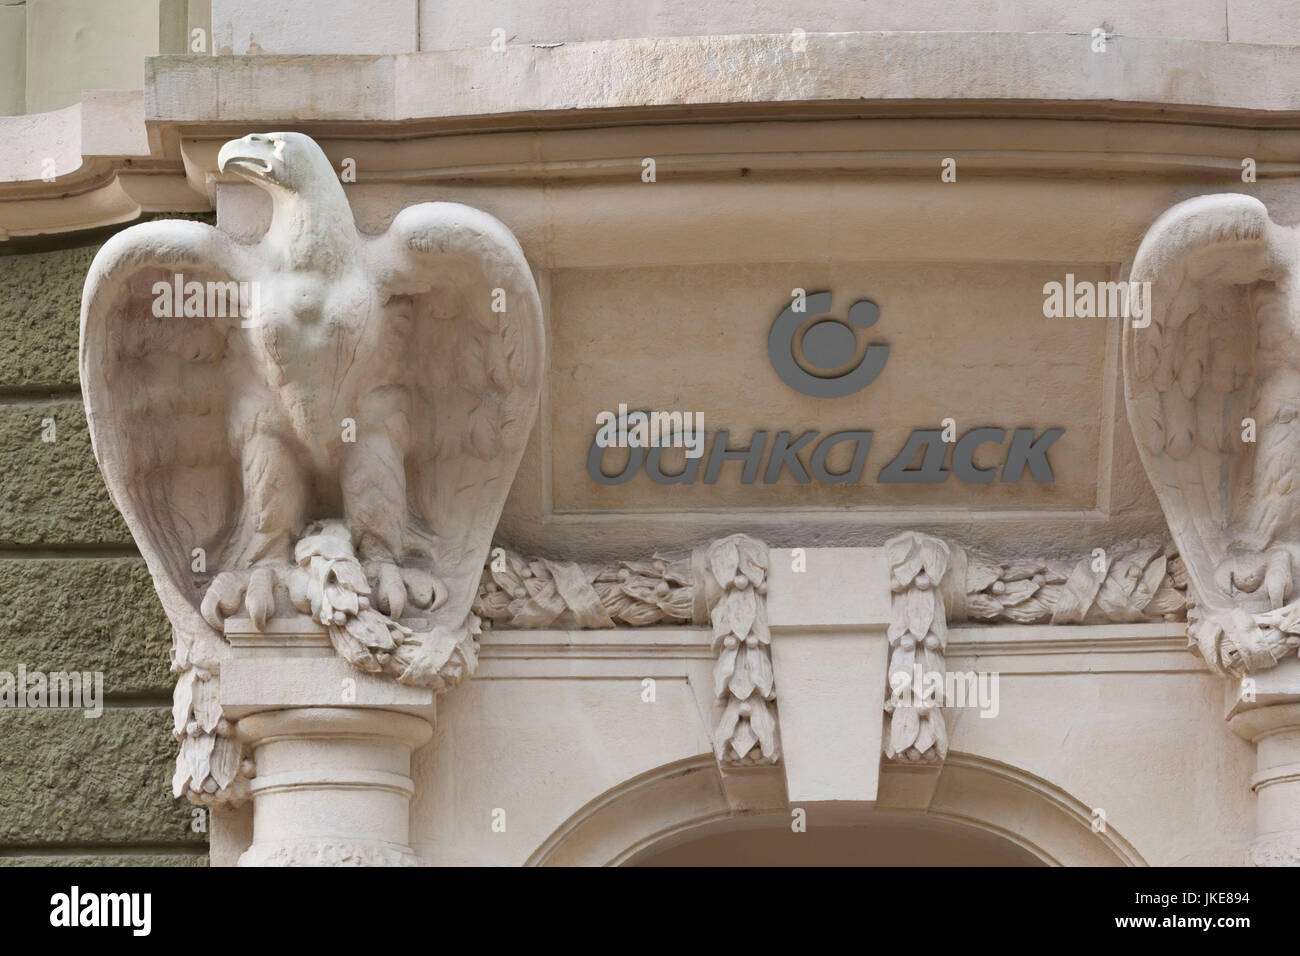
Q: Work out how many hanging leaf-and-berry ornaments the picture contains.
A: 3